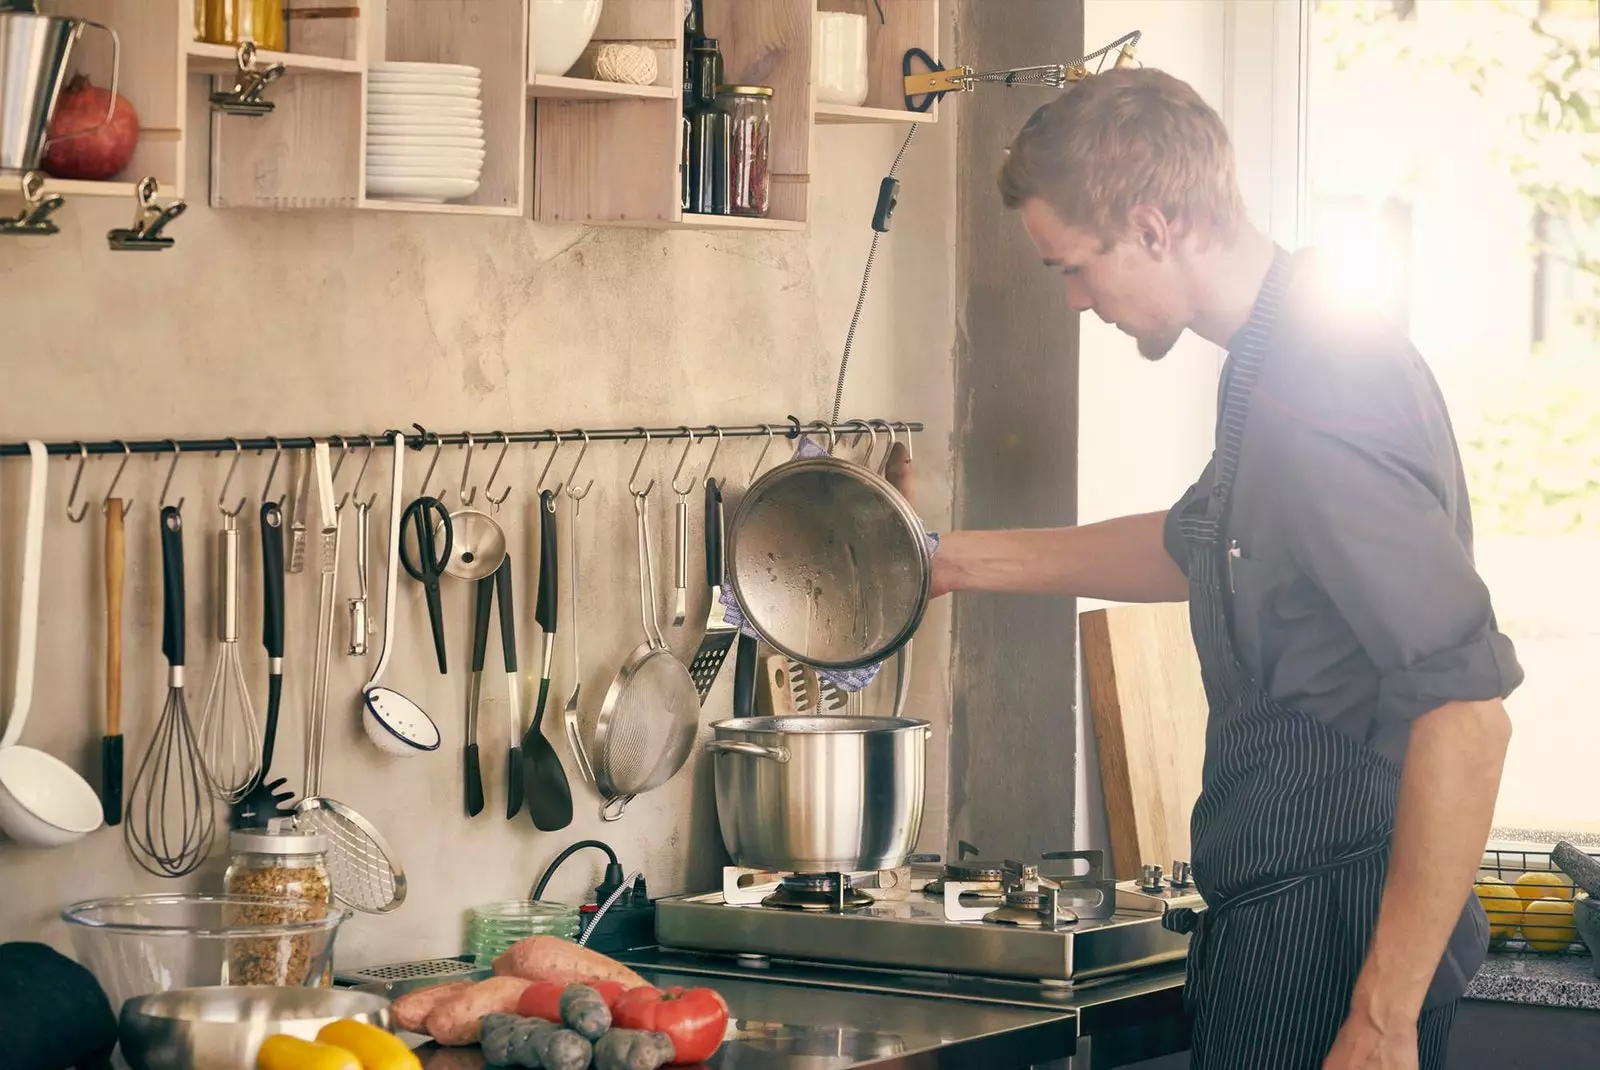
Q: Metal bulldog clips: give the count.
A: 3